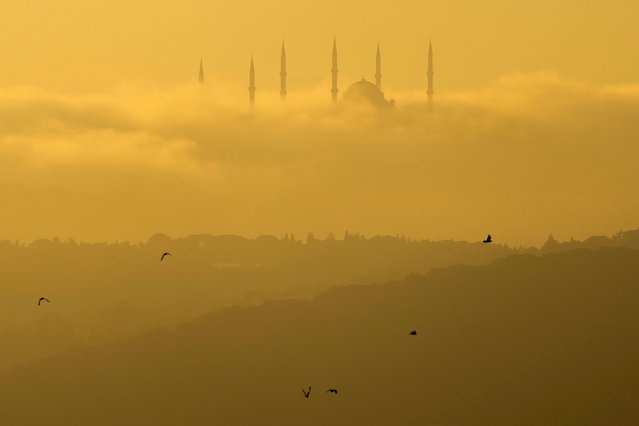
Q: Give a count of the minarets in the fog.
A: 6